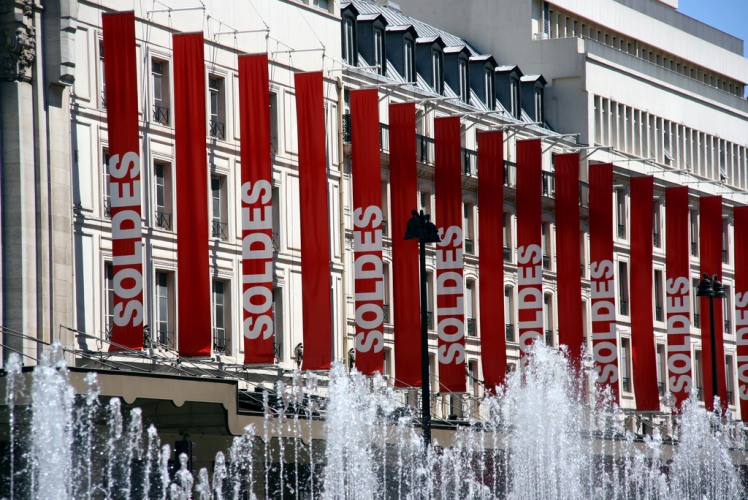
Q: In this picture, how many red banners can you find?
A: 15